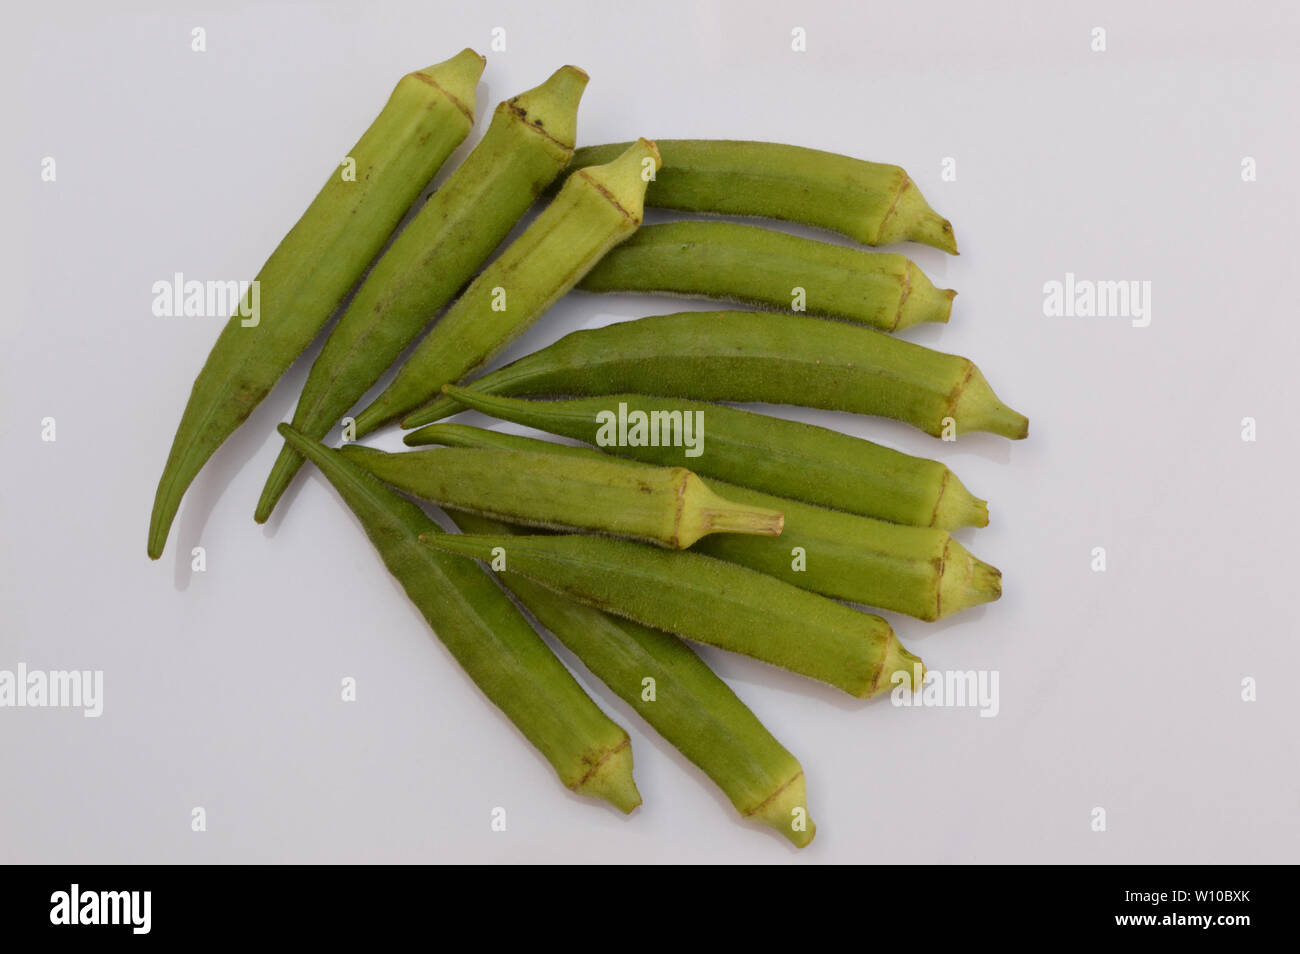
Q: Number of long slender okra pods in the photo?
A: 12